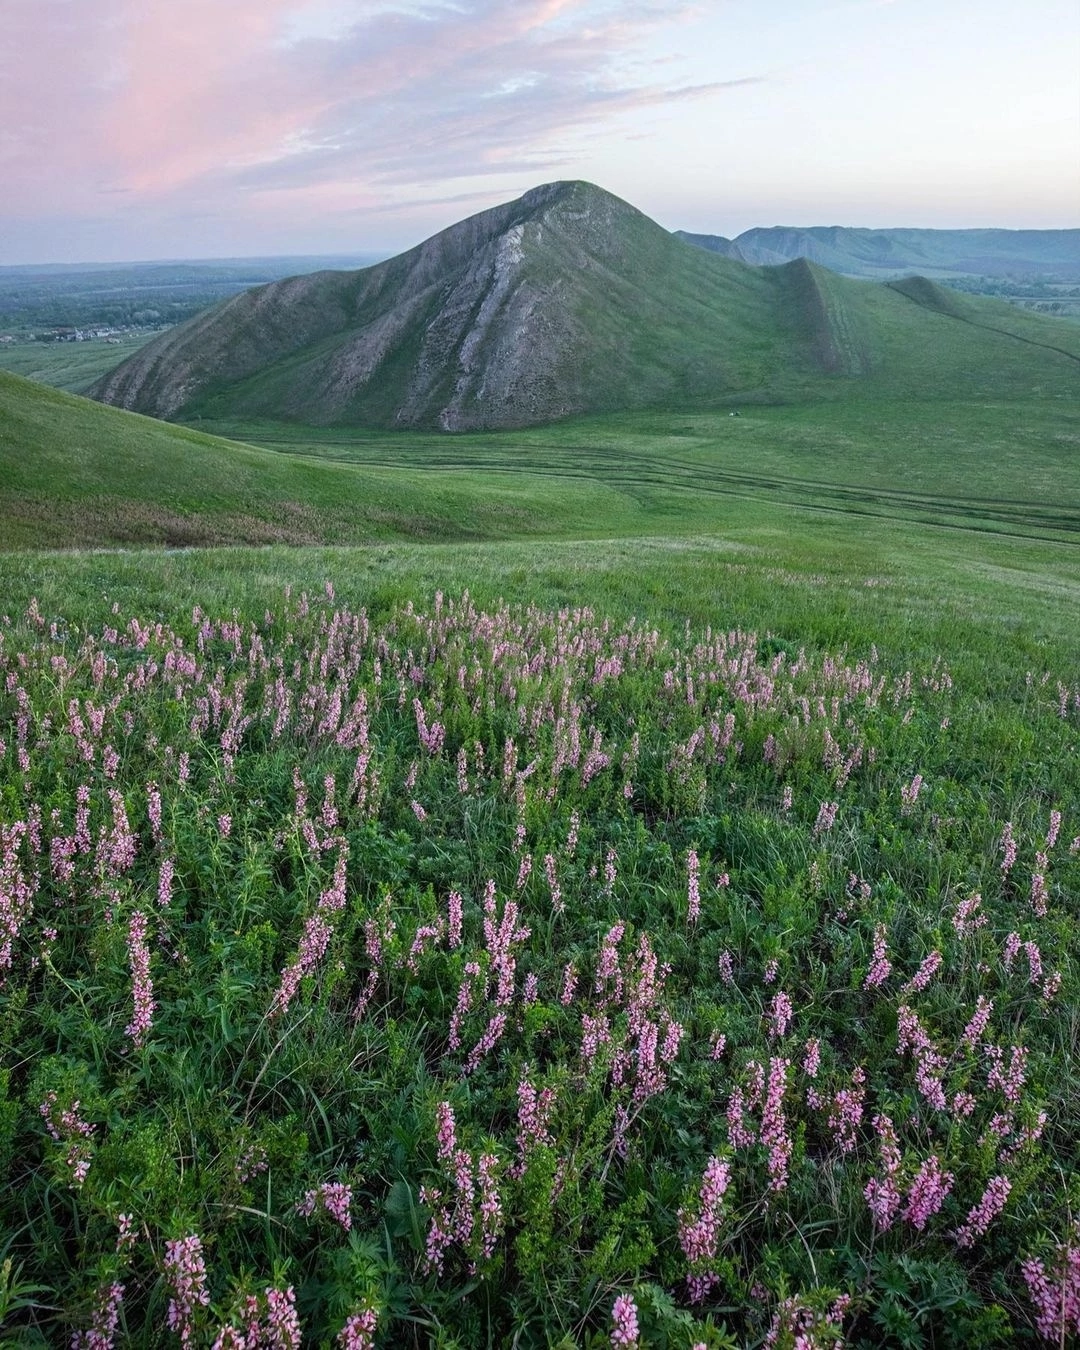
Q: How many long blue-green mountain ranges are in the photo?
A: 1